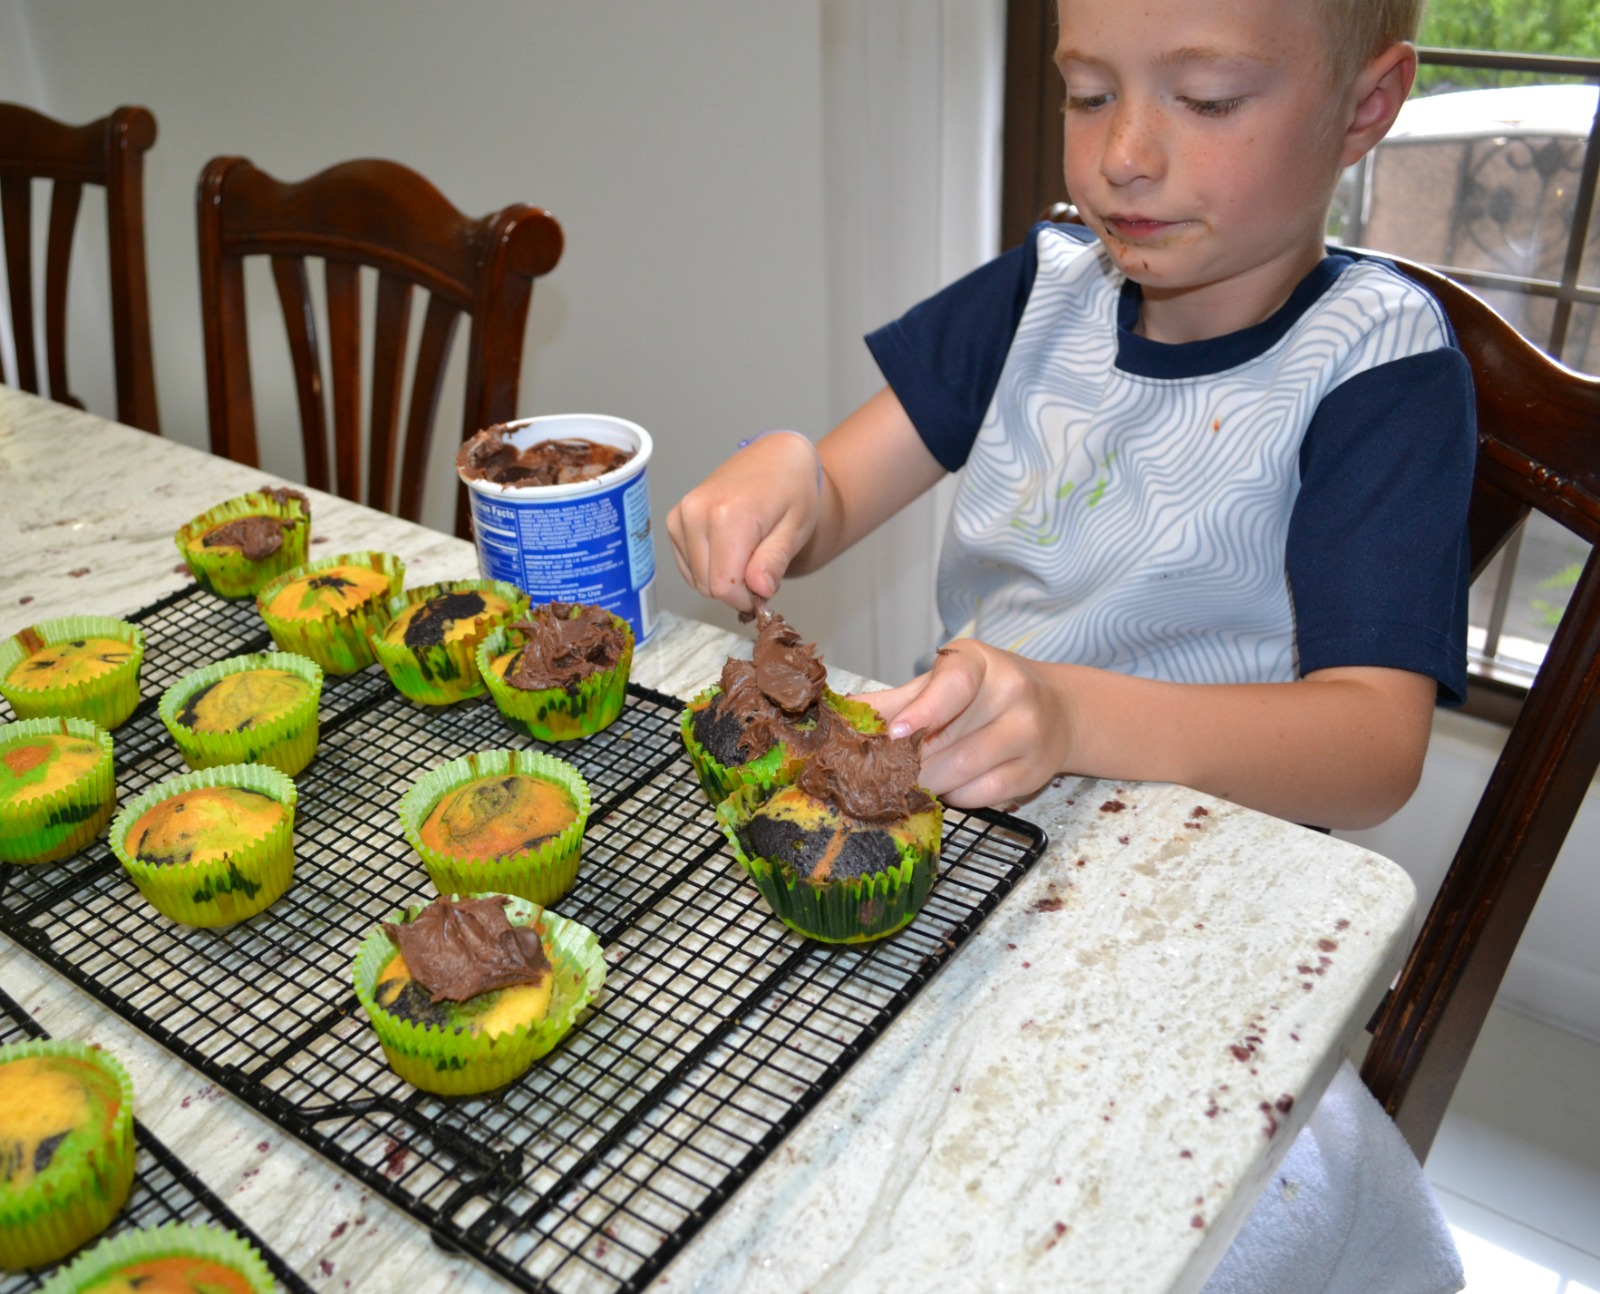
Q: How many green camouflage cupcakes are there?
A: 14